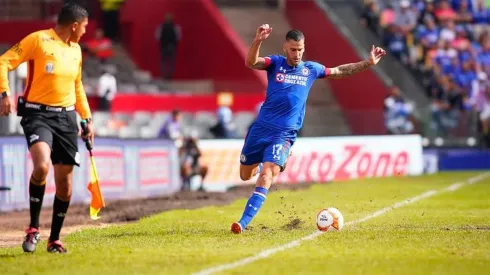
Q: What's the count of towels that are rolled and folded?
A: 0